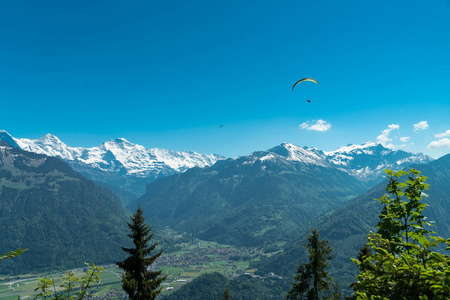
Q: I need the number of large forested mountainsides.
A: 3